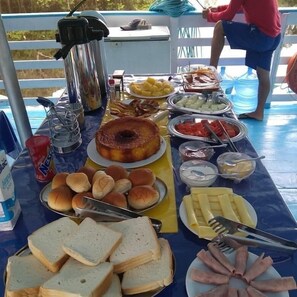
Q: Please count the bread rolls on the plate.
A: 12